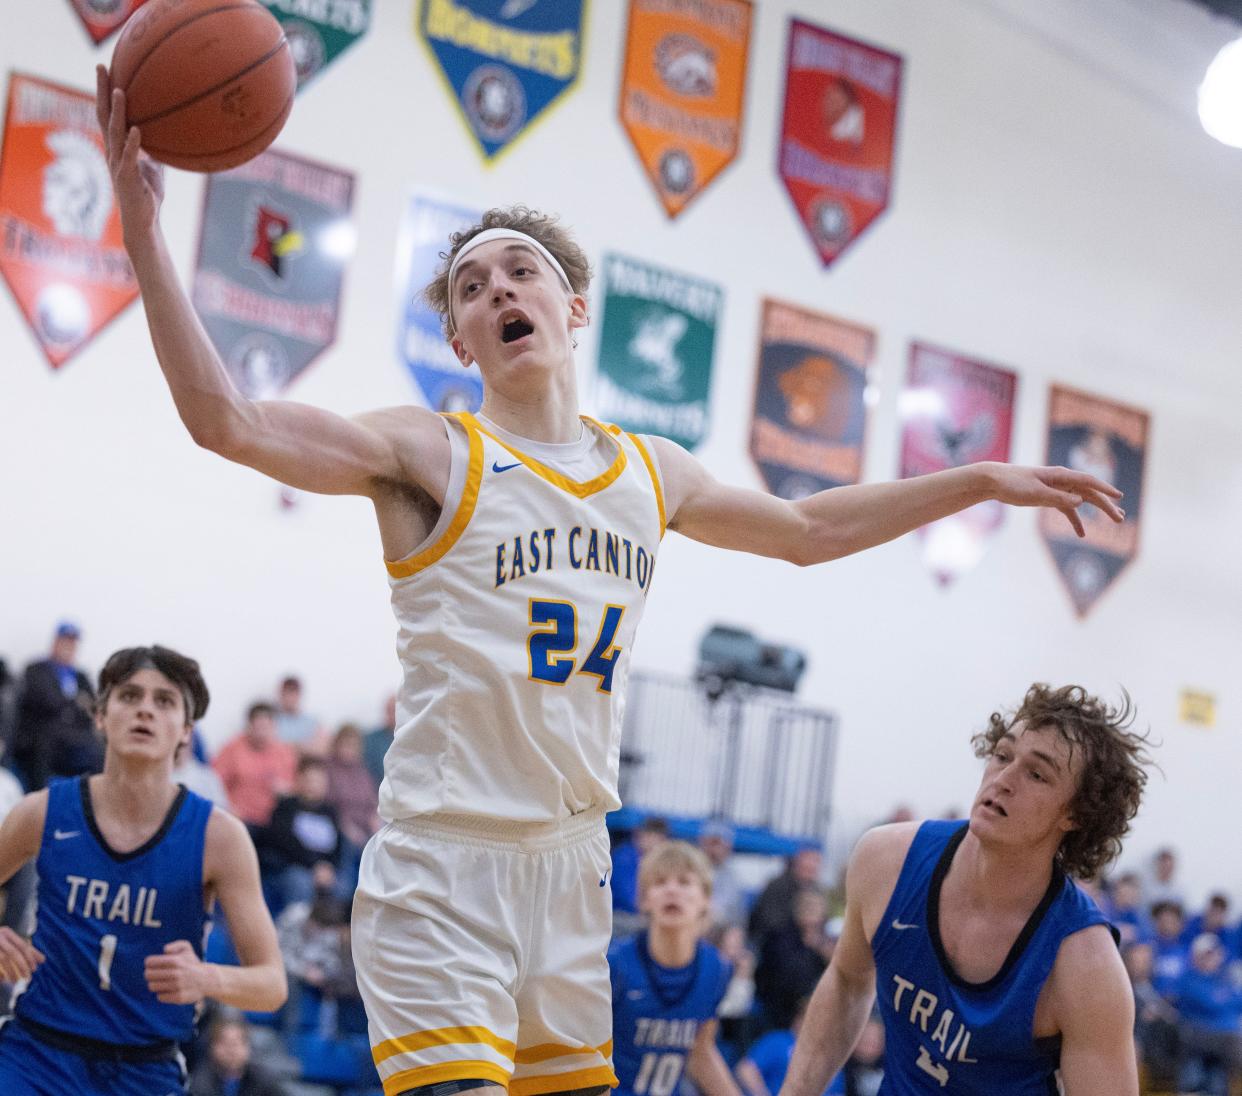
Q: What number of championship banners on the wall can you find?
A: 12